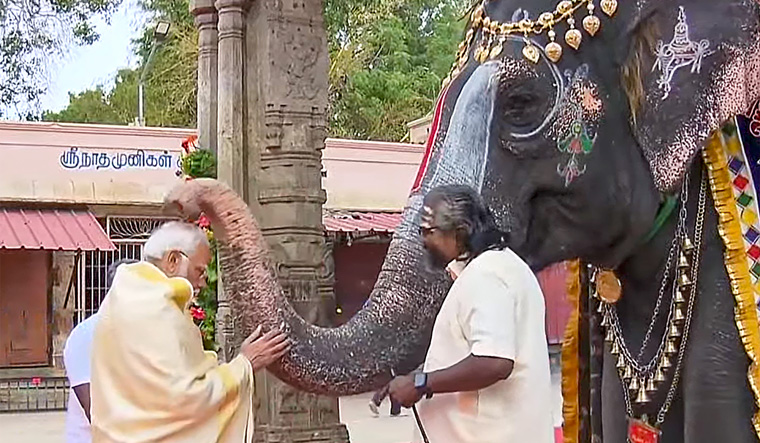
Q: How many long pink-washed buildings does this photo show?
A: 1